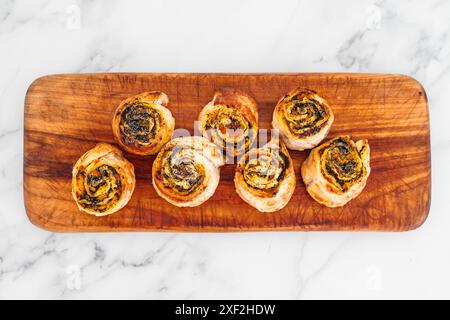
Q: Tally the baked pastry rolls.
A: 7